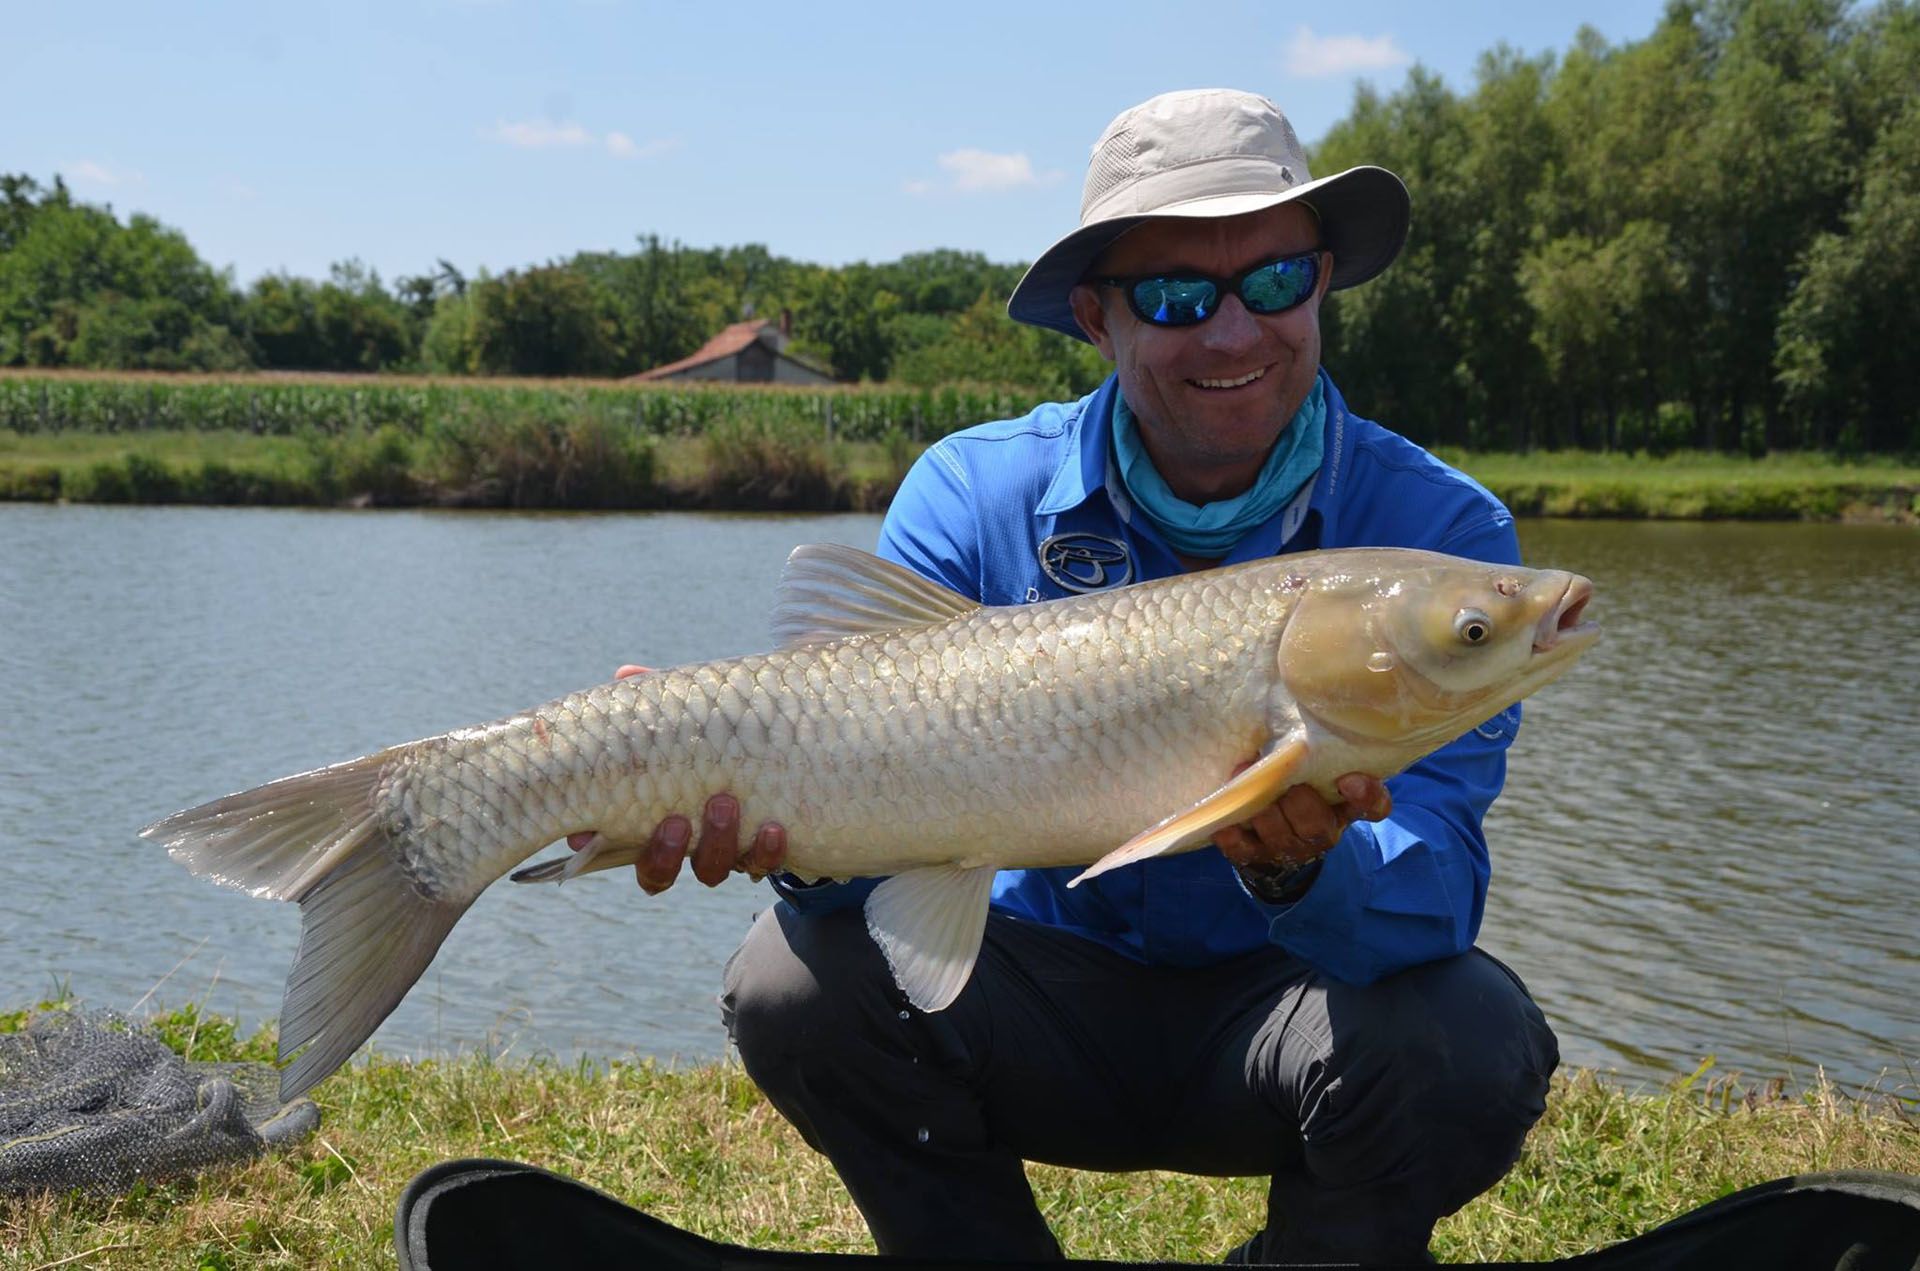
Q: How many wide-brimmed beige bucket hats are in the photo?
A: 1